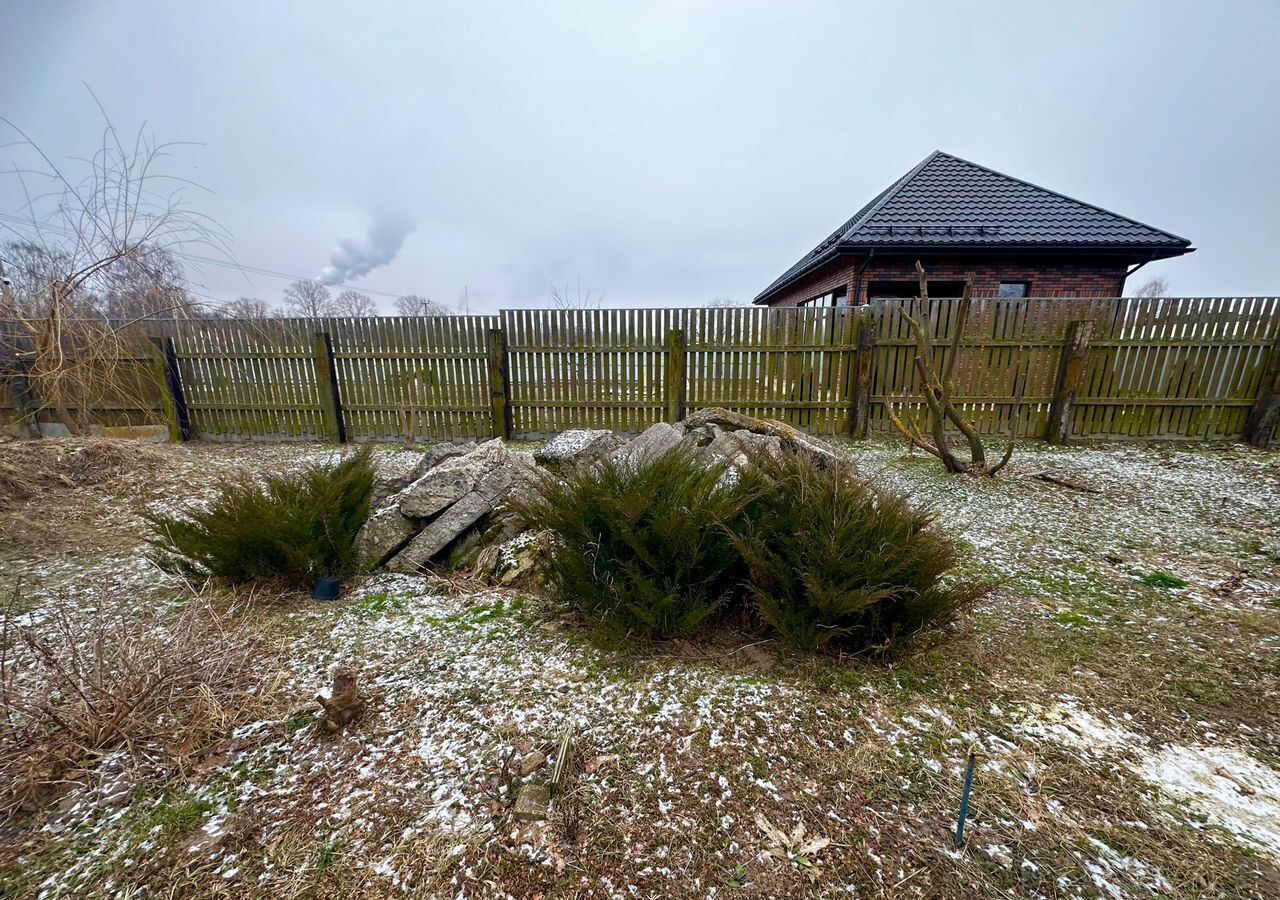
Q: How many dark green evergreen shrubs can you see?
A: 3